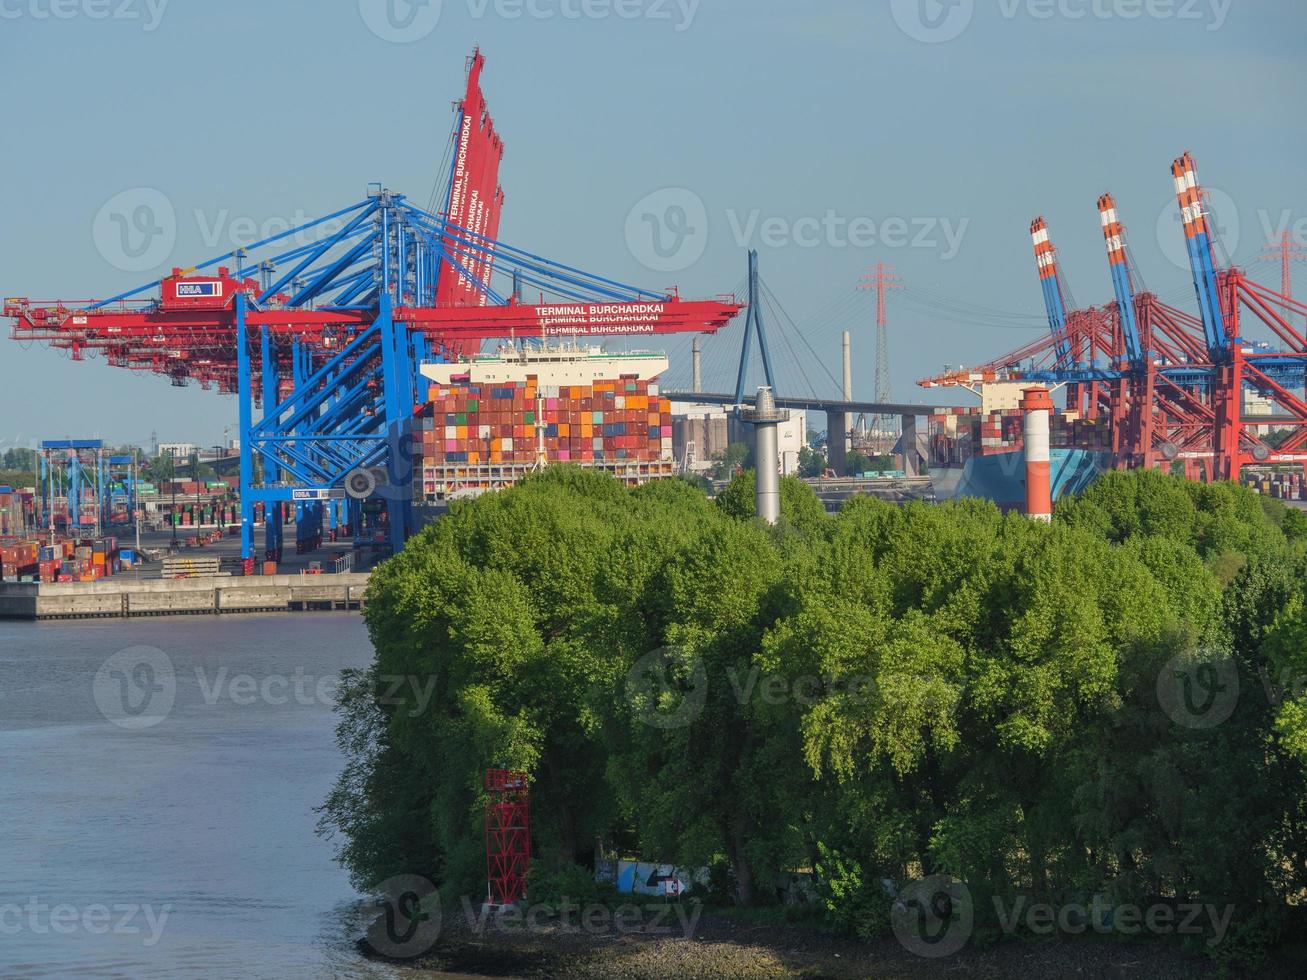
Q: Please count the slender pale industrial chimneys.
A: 2